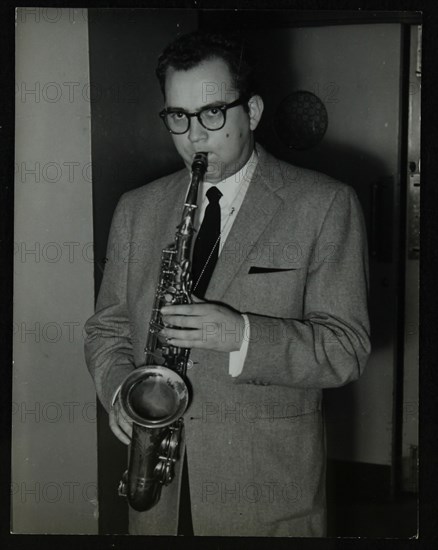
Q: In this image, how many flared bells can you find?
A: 1